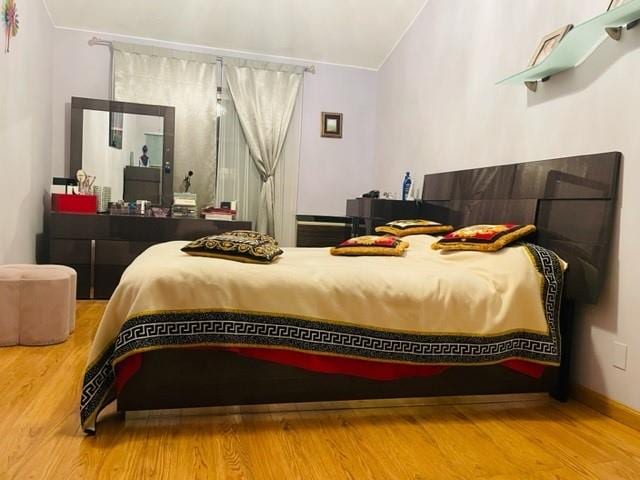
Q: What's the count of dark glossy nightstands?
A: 1